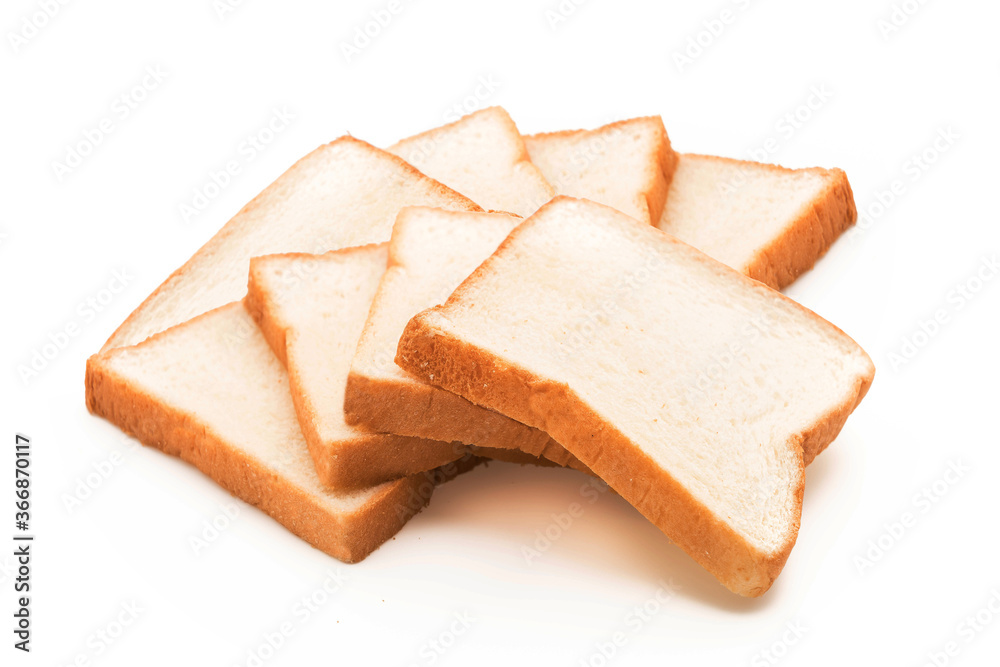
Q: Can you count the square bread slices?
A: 8